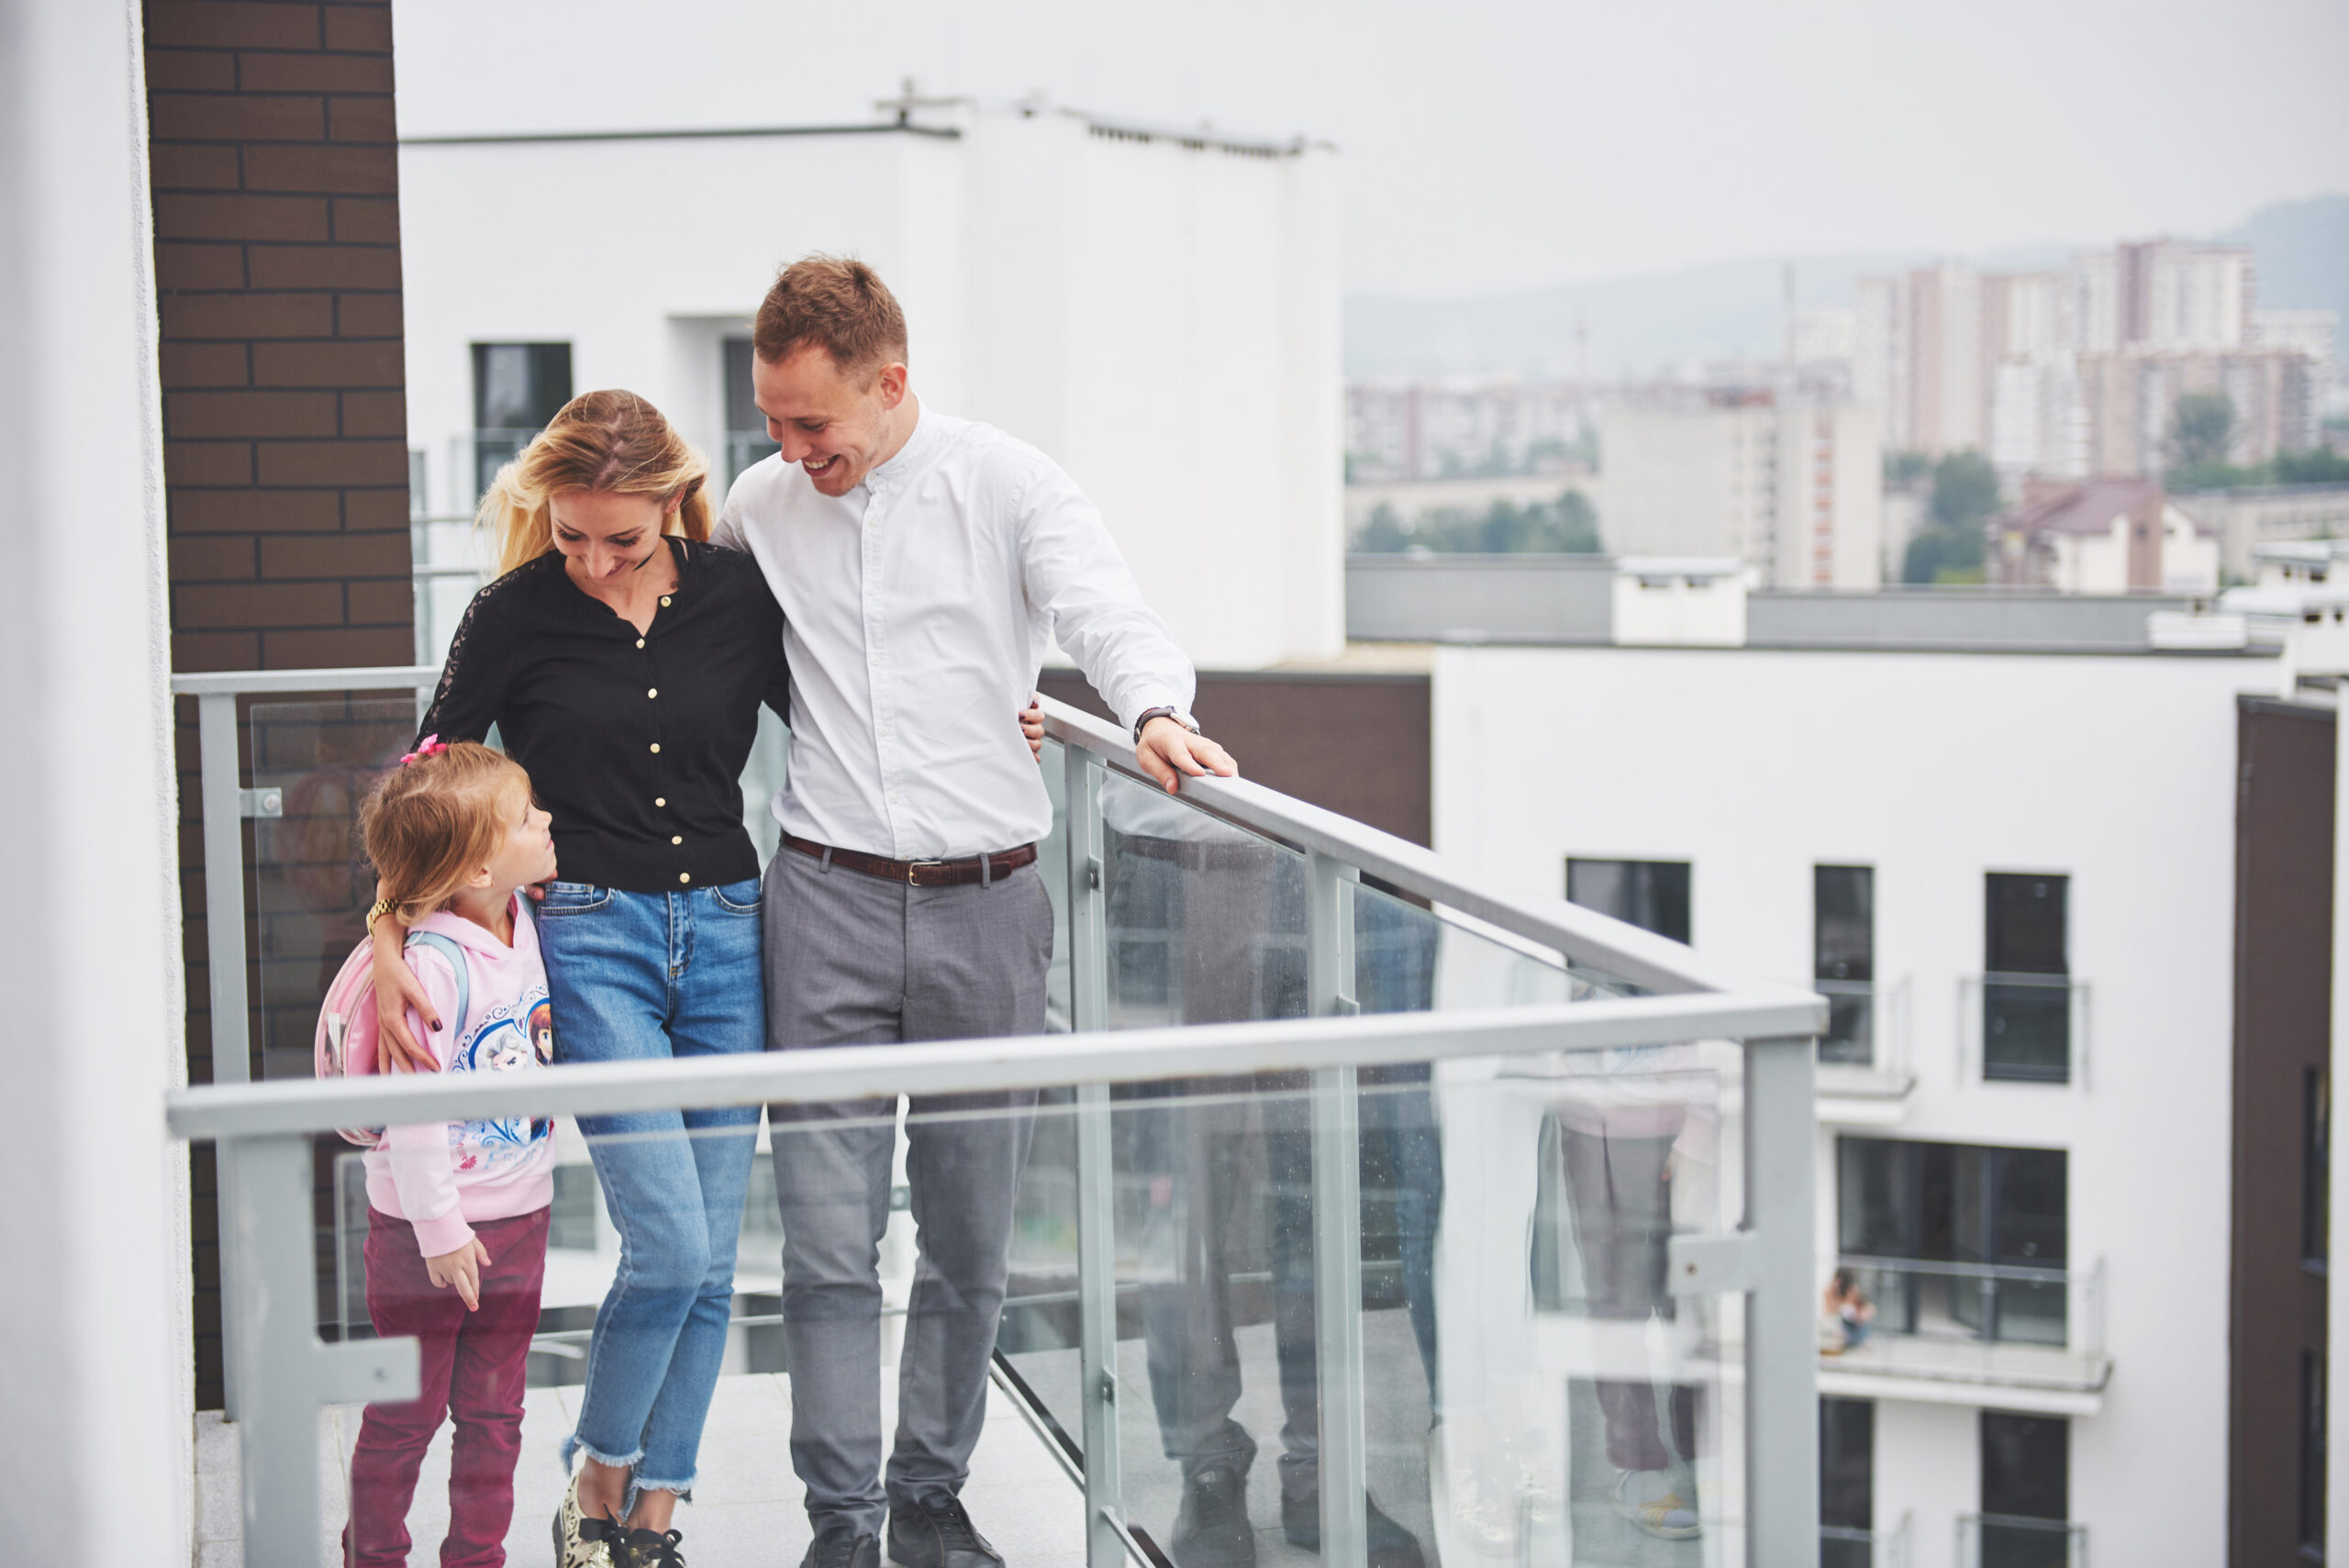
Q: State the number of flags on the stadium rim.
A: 0